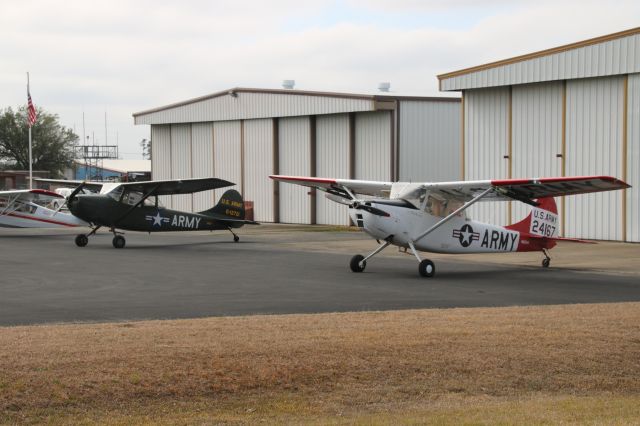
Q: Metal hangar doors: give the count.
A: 12